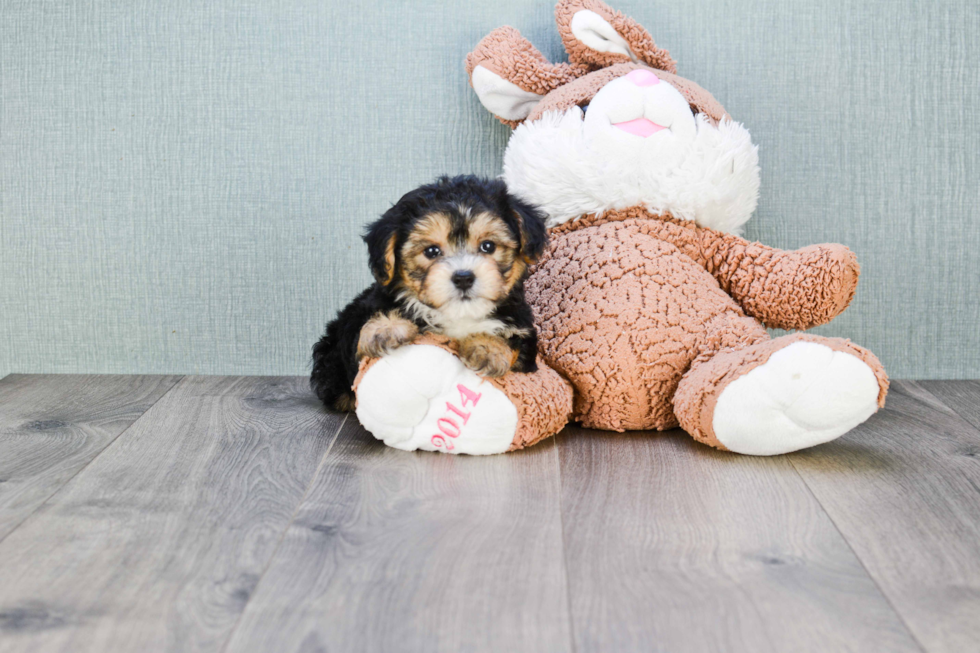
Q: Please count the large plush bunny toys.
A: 1